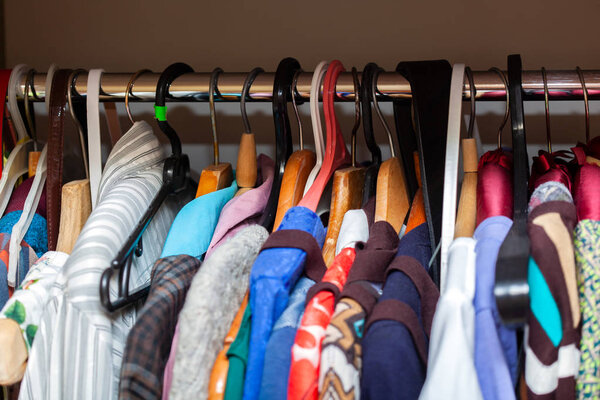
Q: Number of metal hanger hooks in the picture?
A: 12